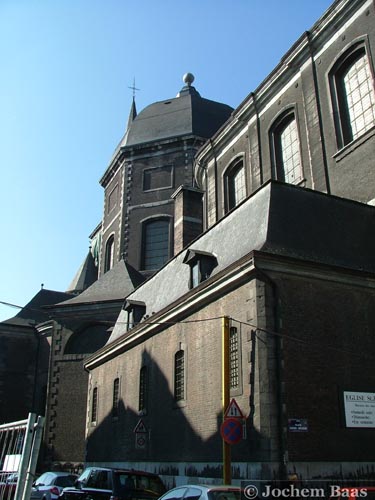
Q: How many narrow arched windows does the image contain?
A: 5